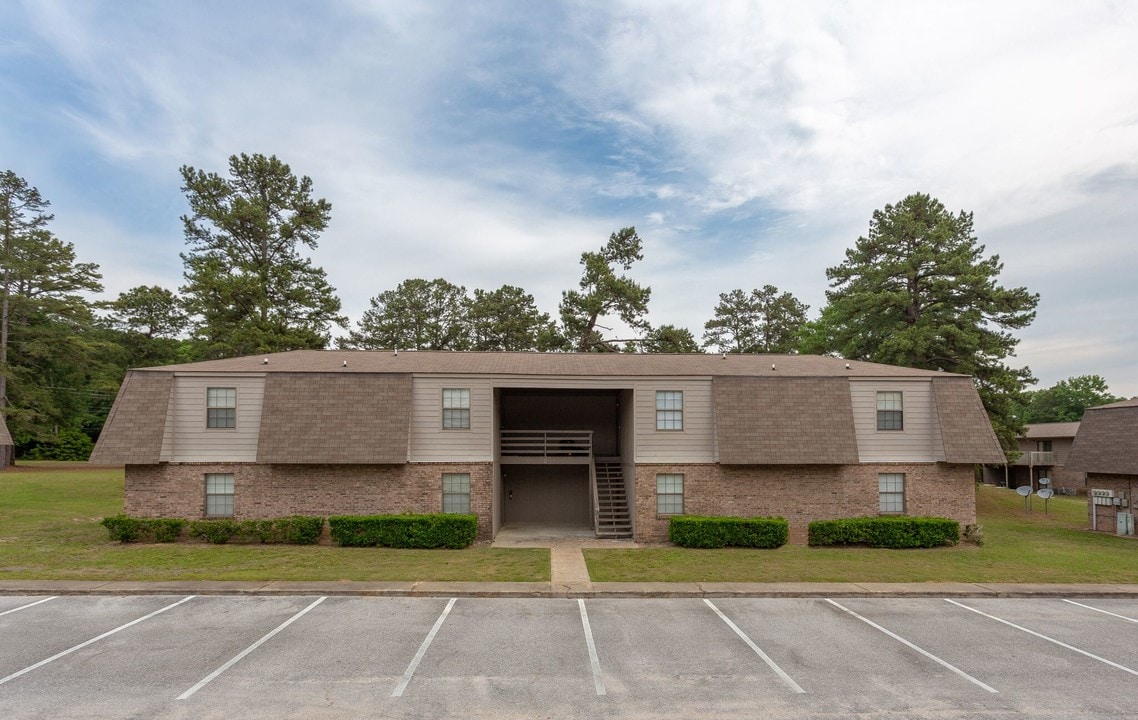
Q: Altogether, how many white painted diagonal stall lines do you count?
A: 9